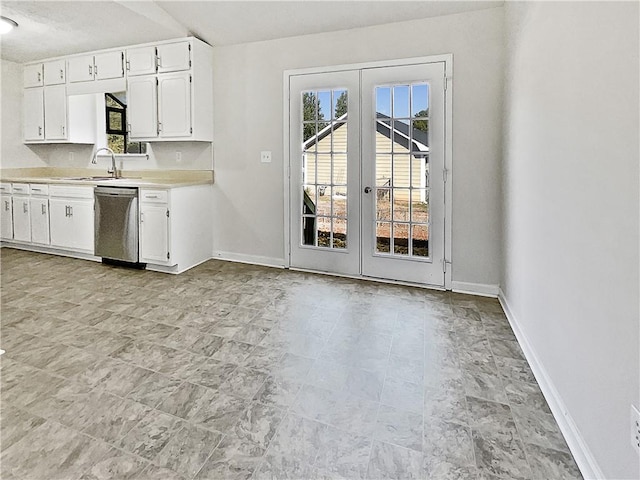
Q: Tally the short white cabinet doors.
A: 6